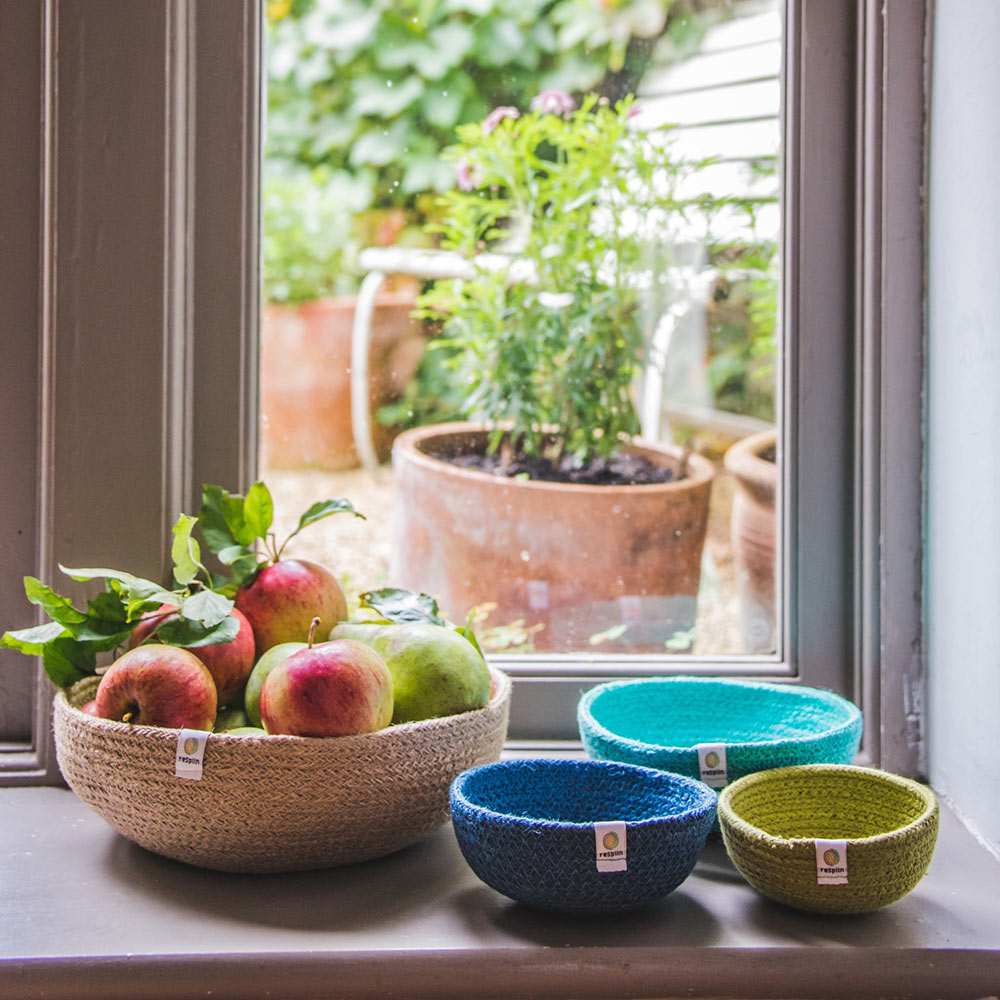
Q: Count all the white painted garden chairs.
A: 1